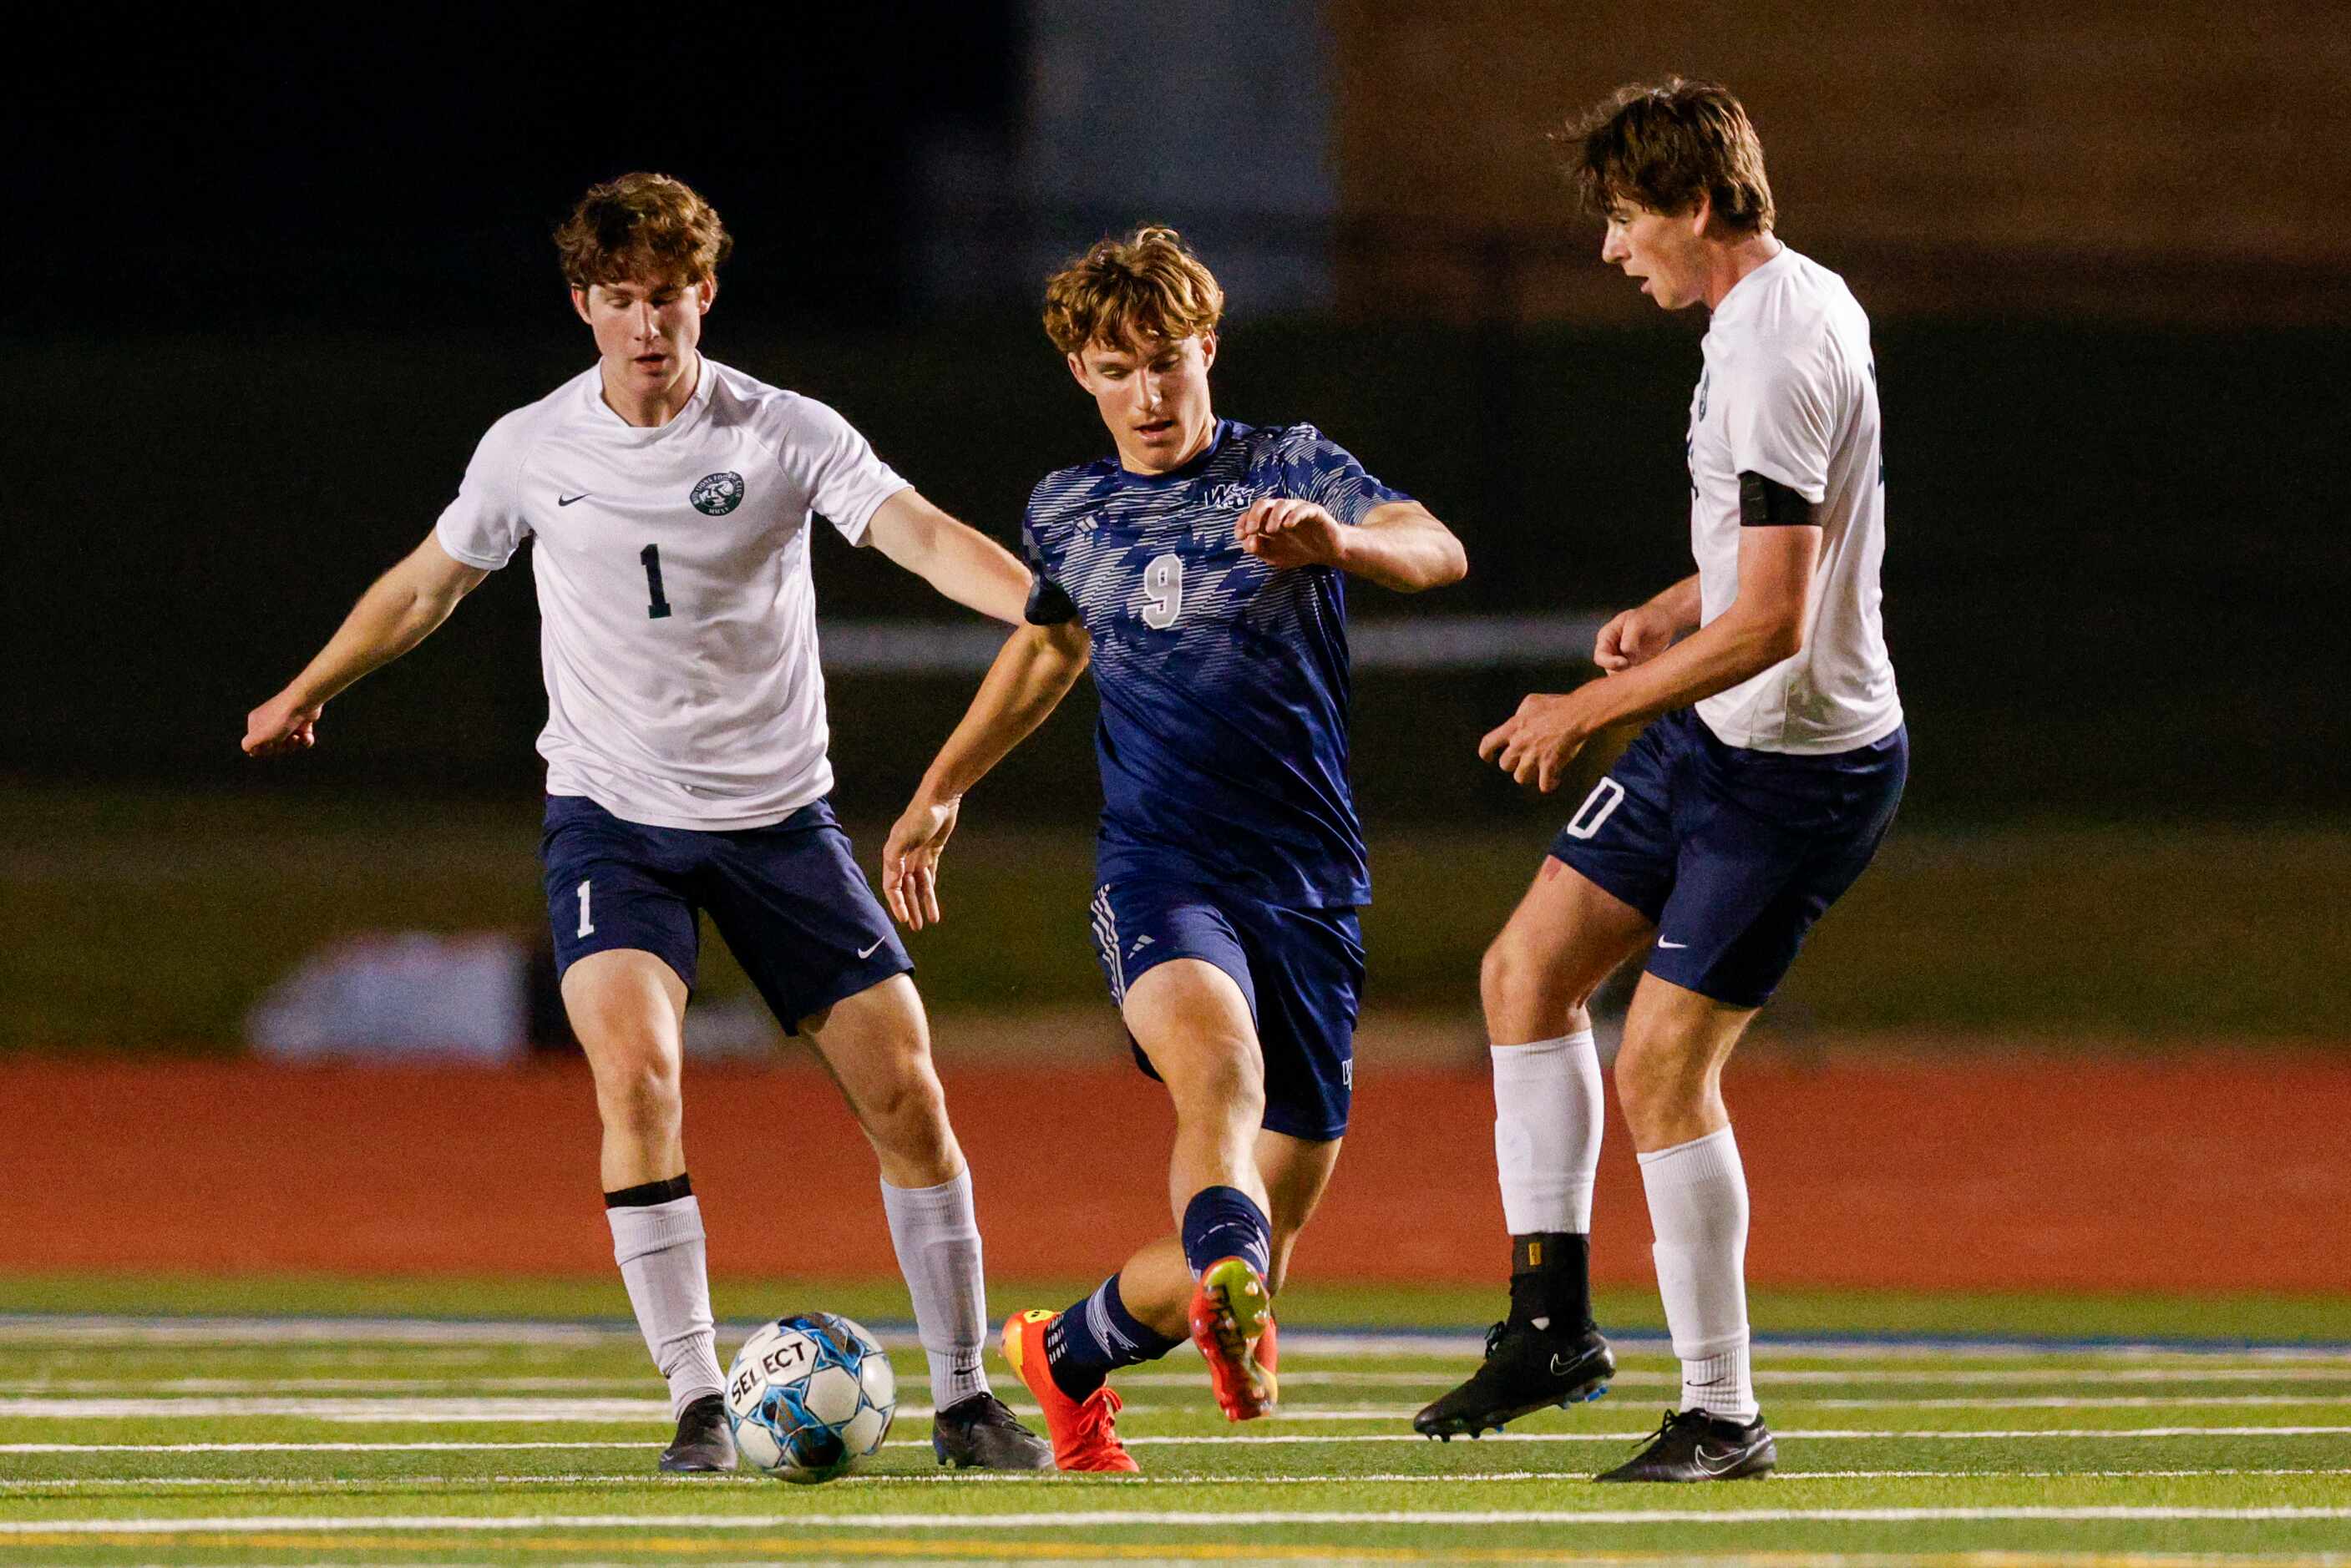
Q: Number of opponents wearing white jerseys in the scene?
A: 2